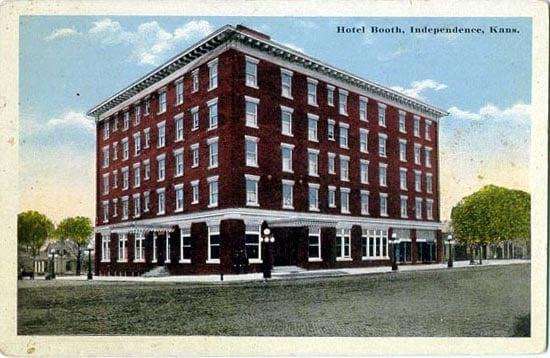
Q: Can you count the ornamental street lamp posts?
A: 5